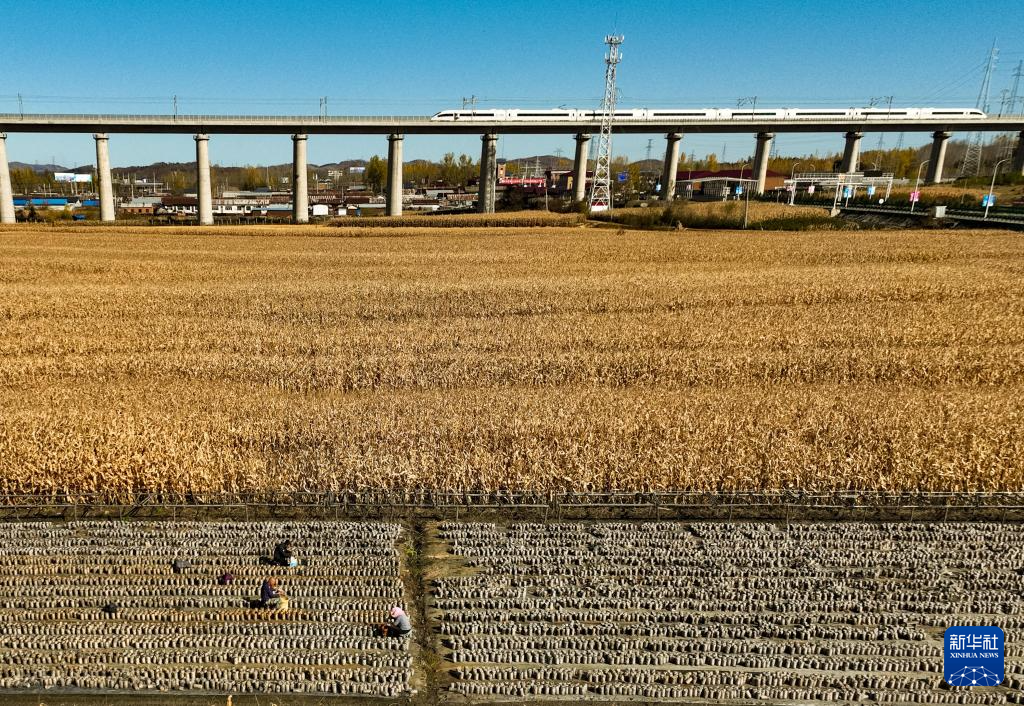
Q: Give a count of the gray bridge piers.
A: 12